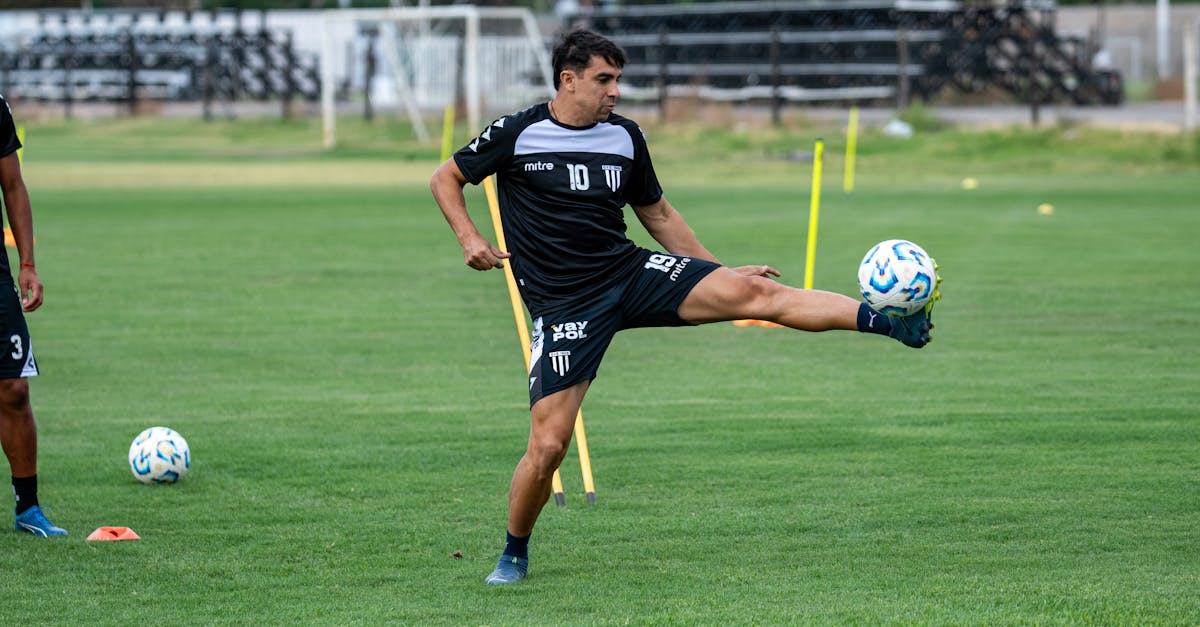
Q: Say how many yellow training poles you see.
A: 6